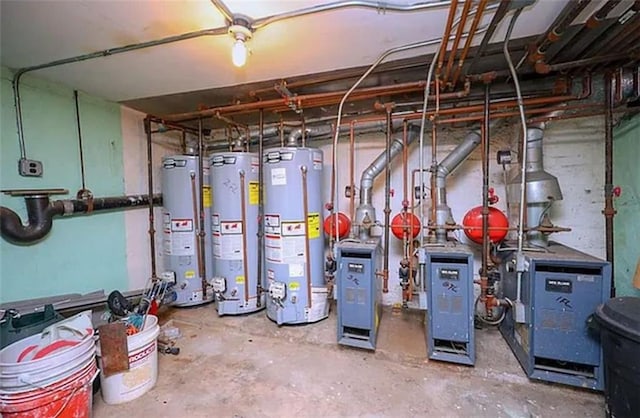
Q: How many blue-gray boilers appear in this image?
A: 3